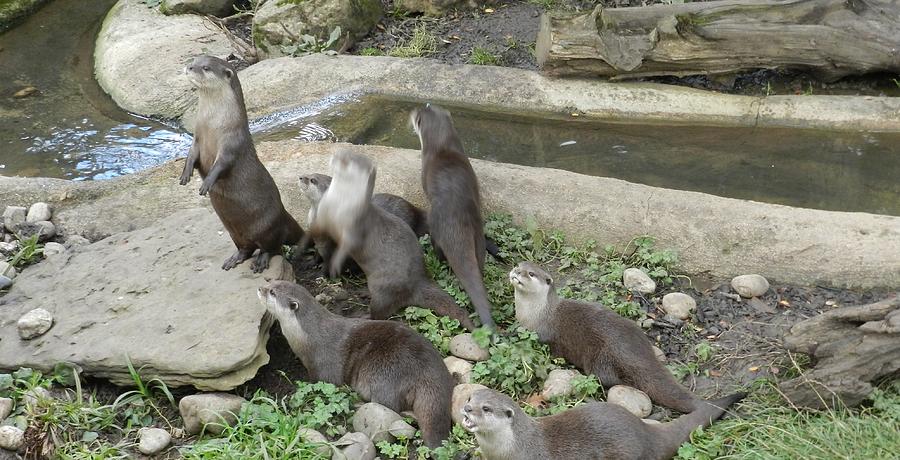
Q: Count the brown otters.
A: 7